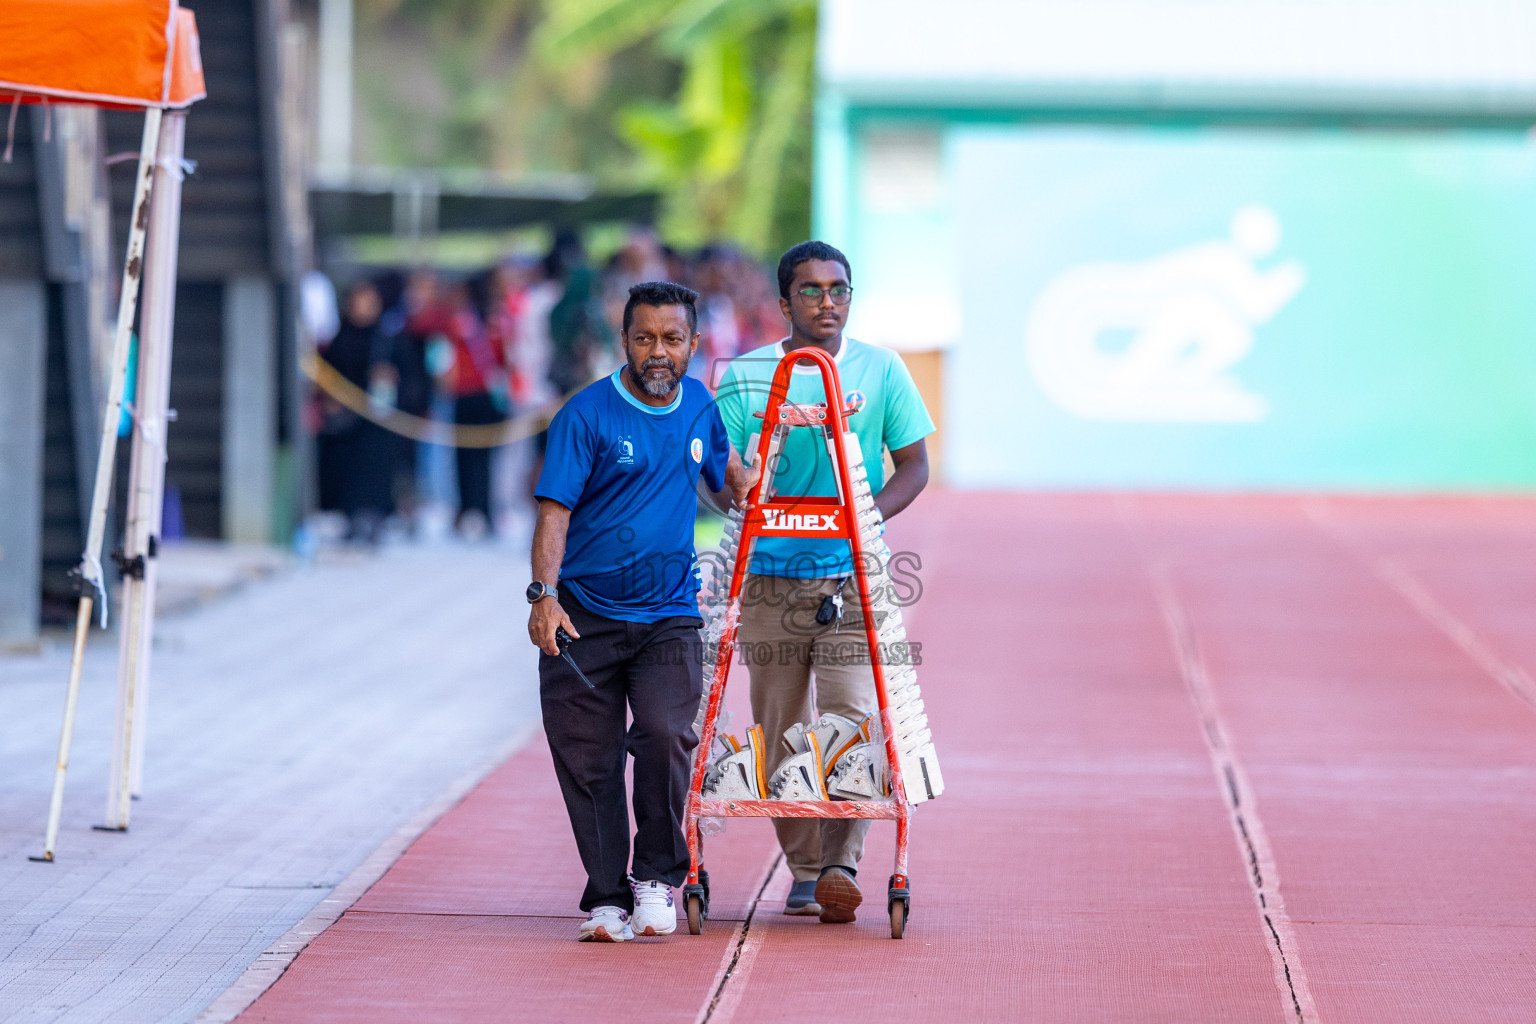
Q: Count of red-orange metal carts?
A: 1